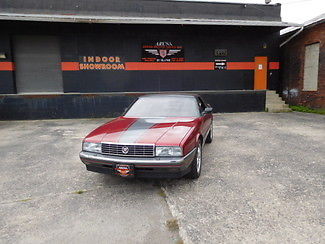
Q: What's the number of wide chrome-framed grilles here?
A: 1